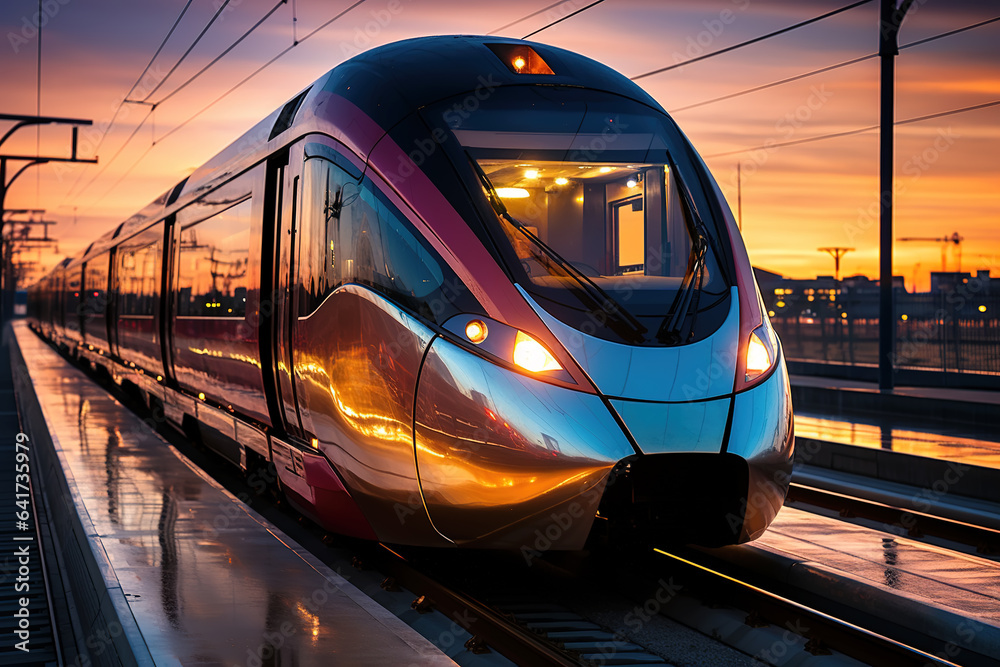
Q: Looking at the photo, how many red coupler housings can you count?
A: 0